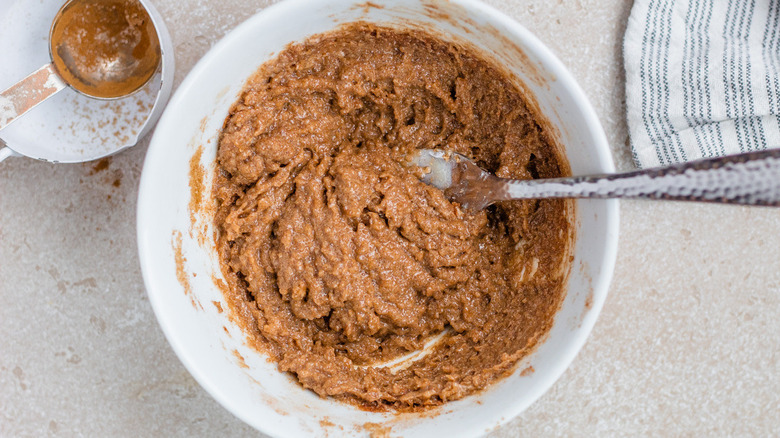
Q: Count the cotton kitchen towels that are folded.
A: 1